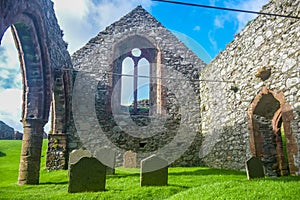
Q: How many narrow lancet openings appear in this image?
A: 2